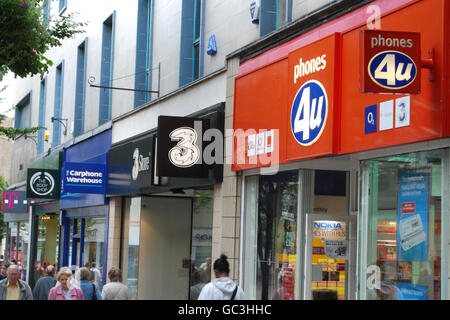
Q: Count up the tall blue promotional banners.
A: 1